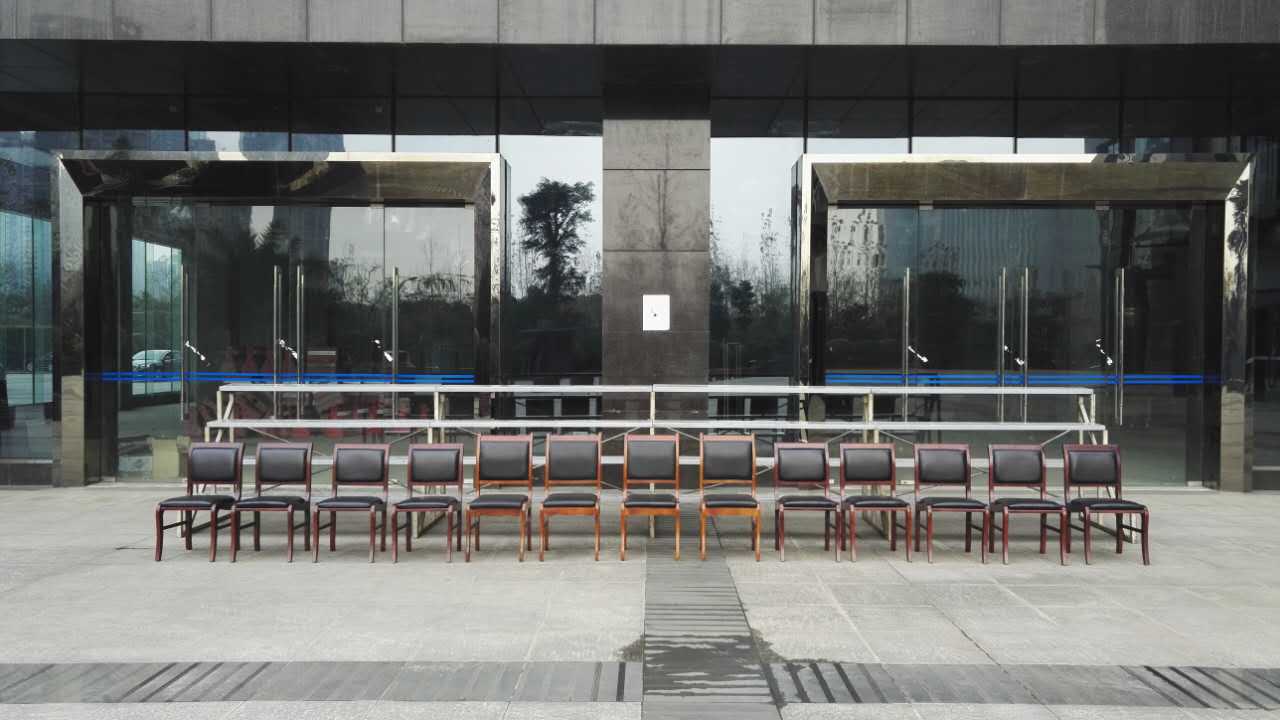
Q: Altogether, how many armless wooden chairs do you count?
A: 13